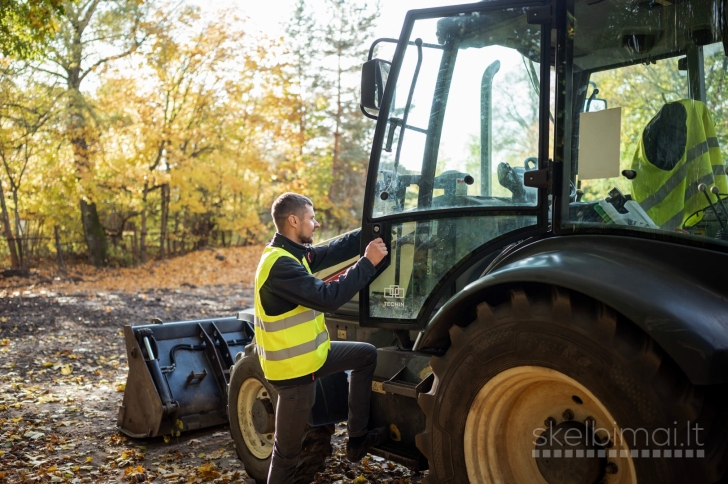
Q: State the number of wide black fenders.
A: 1